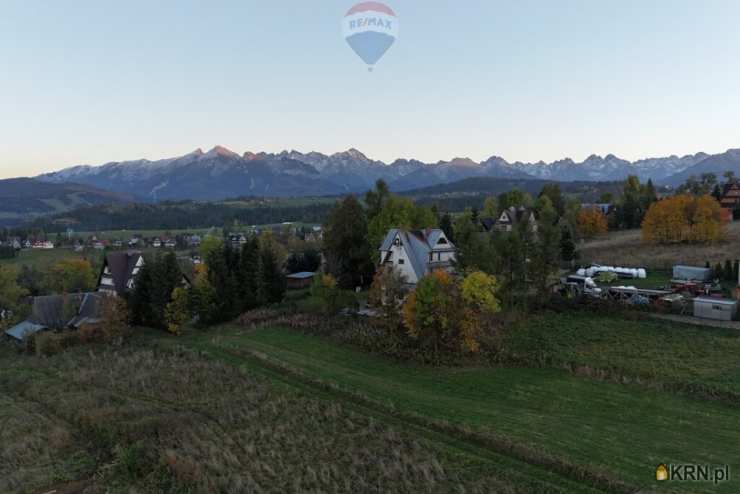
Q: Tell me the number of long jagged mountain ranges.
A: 1